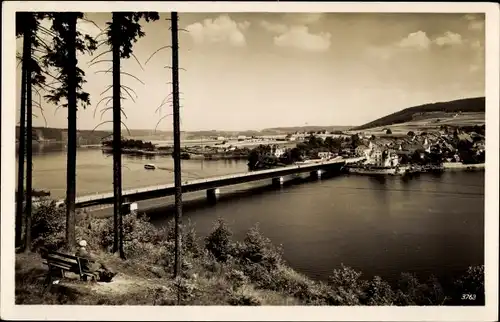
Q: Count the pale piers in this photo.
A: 4